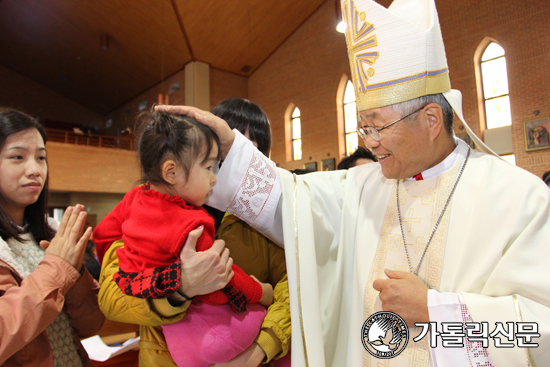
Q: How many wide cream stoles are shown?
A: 1